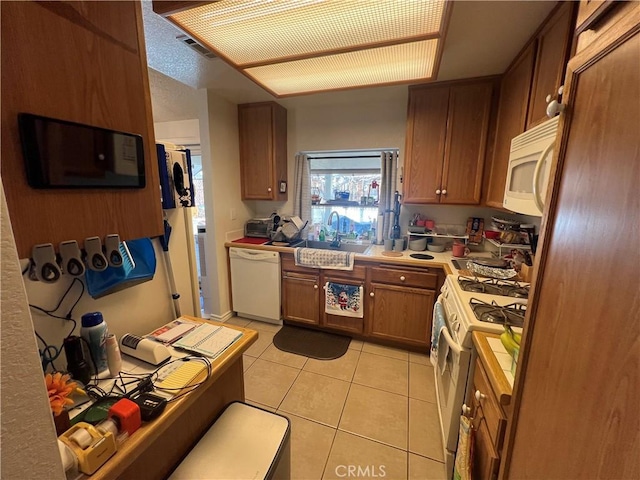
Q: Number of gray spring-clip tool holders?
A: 4